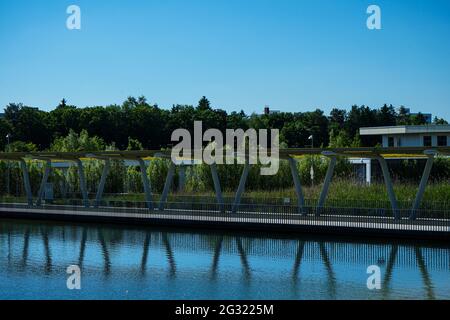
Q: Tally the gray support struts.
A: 12